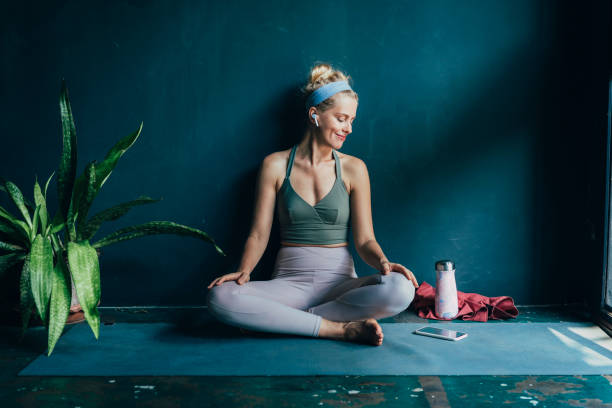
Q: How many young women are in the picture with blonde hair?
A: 1